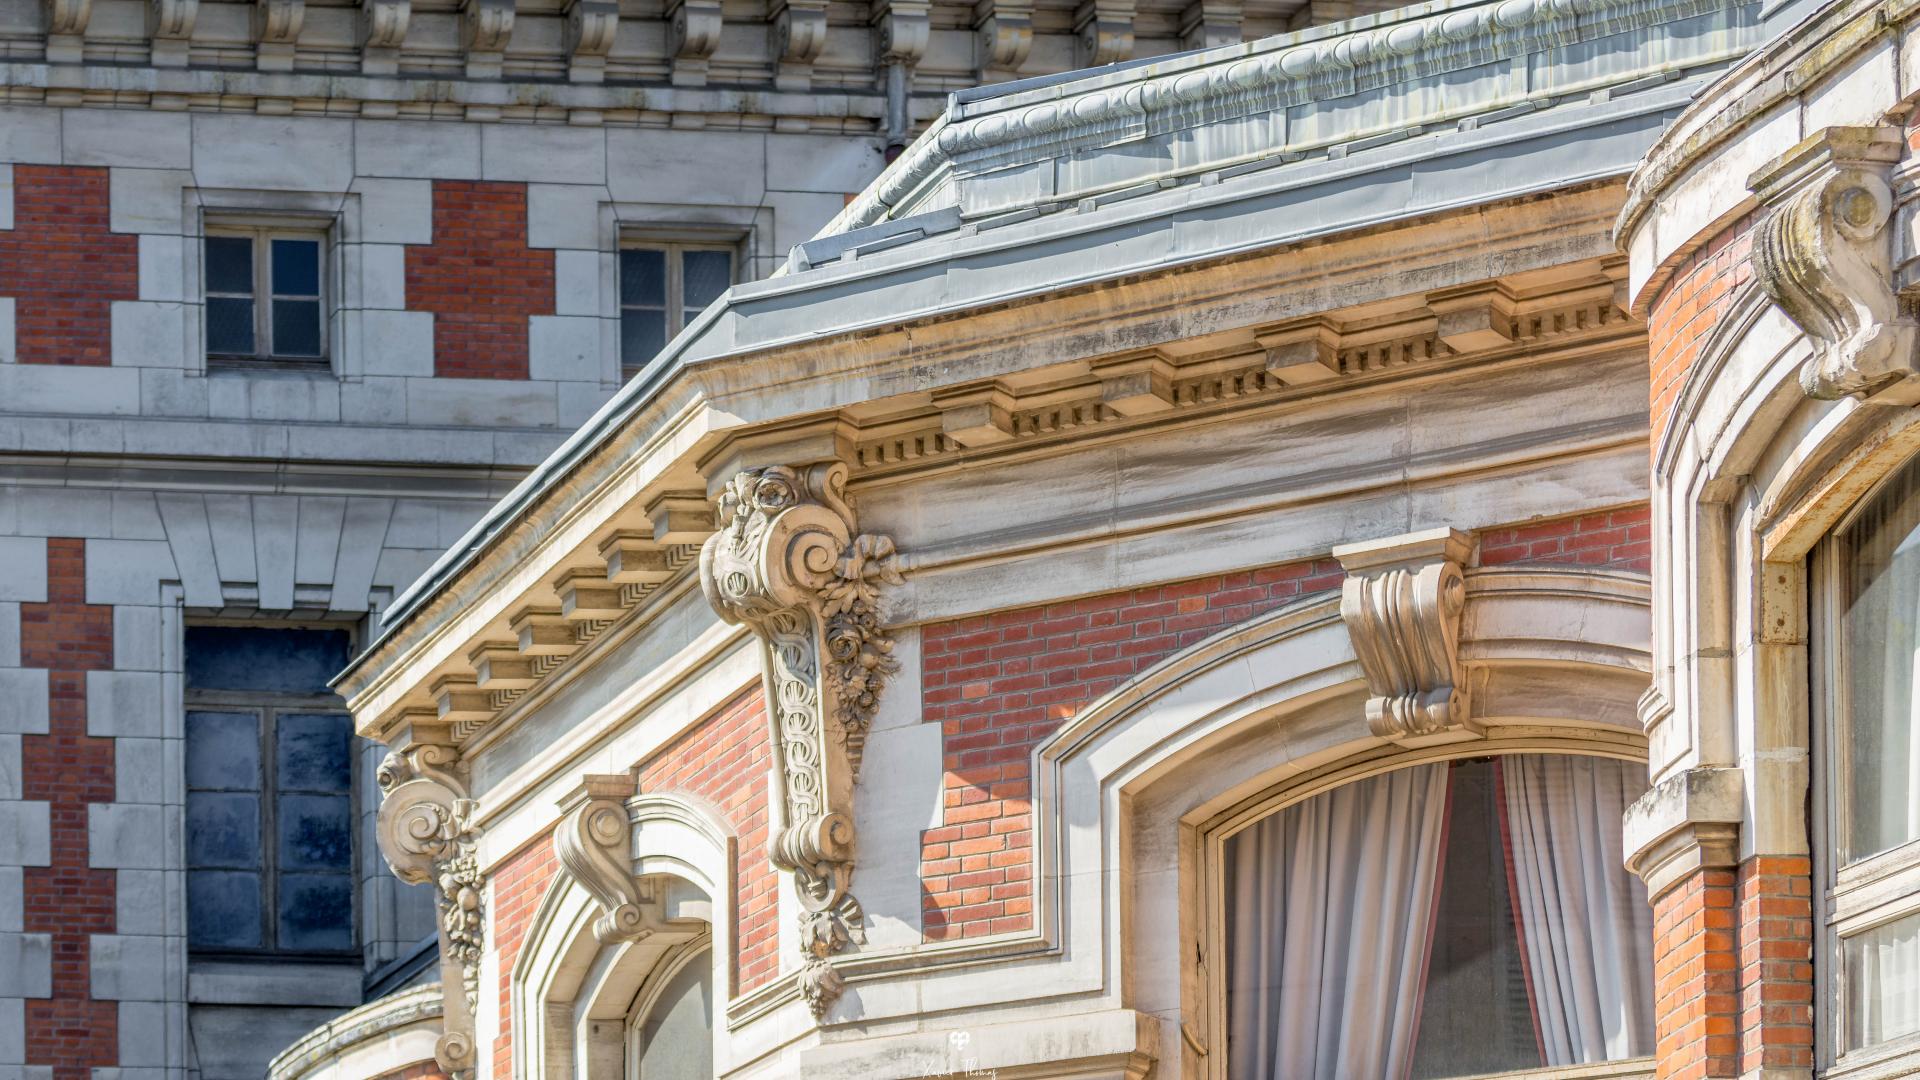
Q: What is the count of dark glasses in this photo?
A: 15